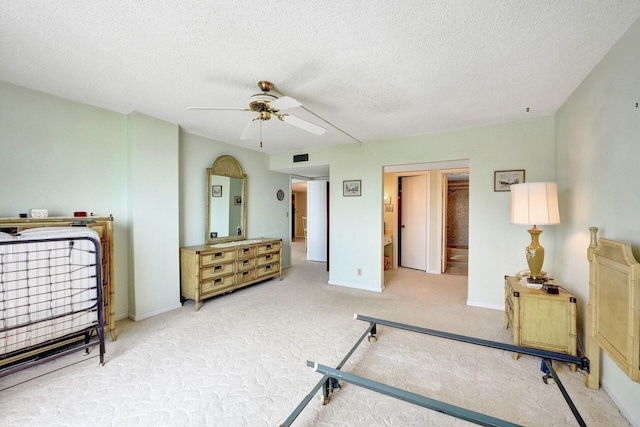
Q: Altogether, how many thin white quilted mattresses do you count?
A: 1